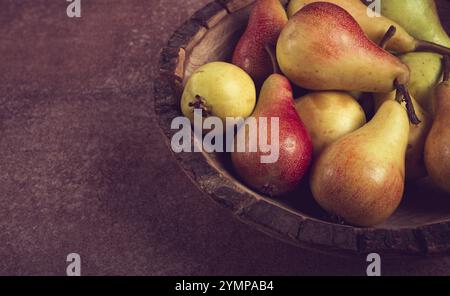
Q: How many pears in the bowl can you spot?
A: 11